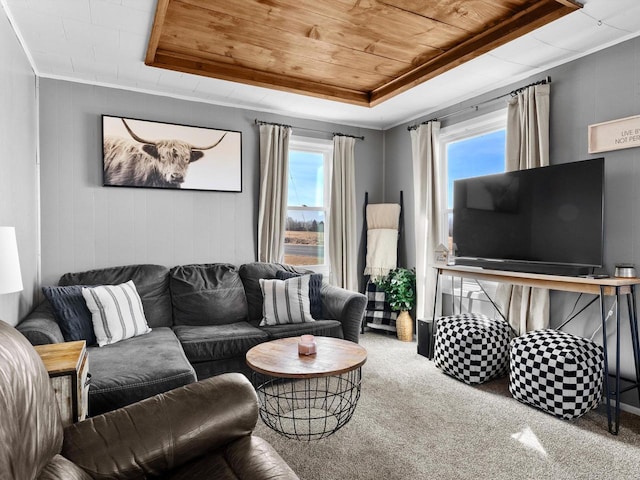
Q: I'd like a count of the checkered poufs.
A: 2